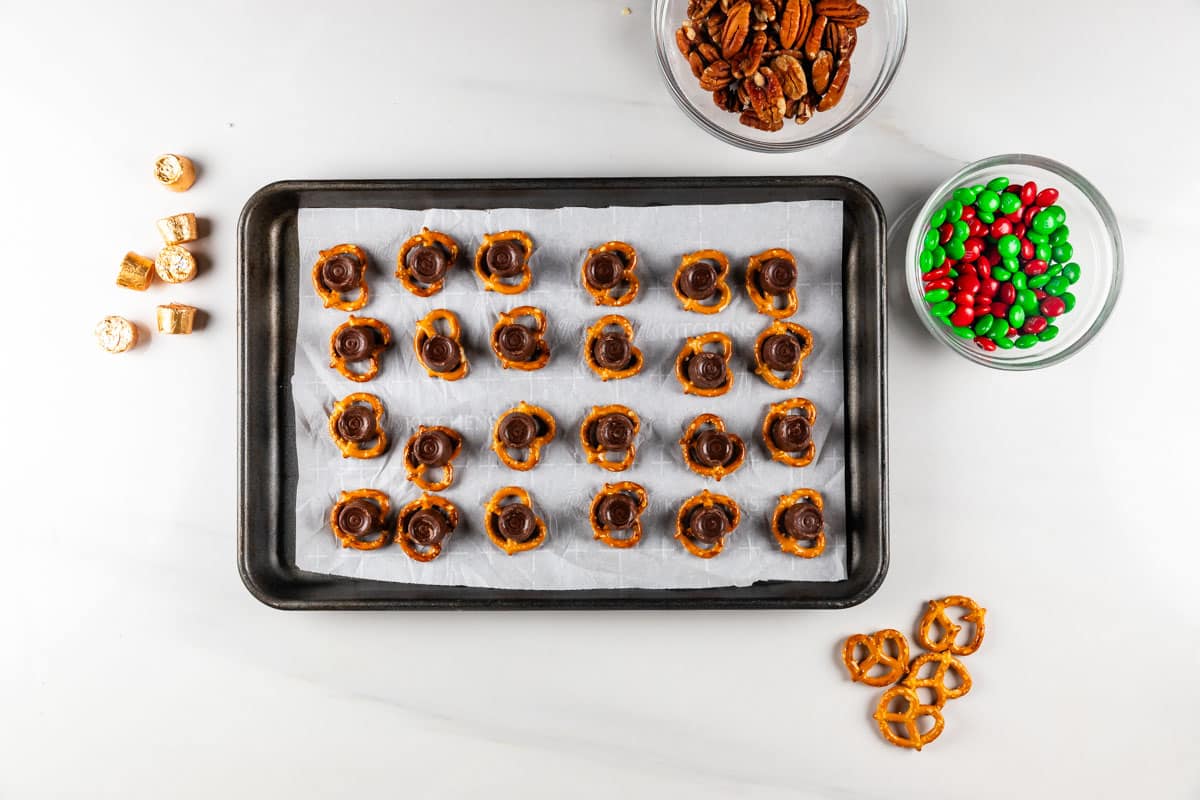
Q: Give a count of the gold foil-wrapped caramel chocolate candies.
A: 6